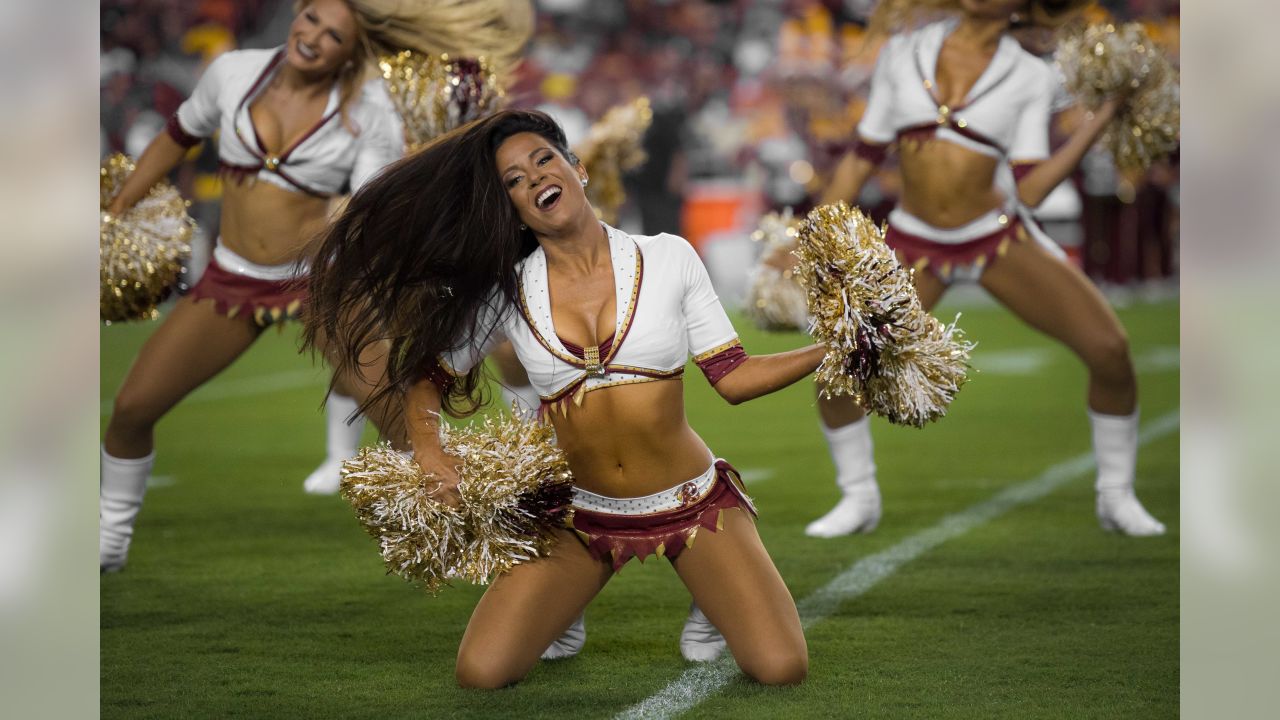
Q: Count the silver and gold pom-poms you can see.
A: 7